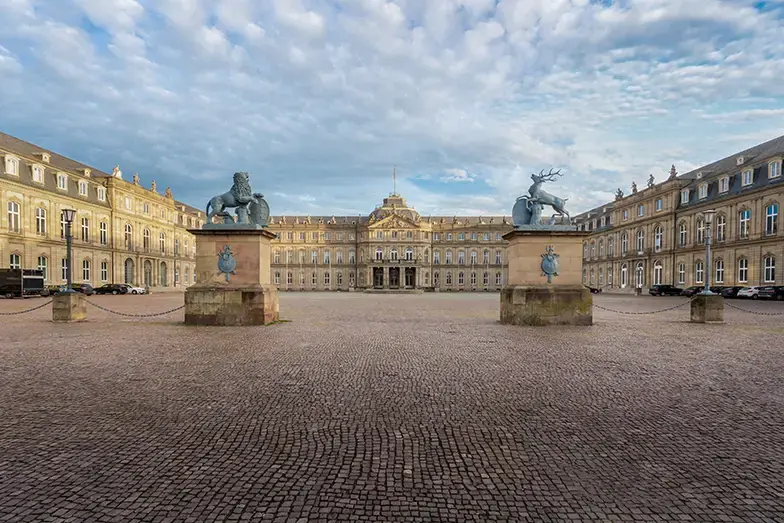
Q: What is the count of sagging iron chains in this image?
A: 4